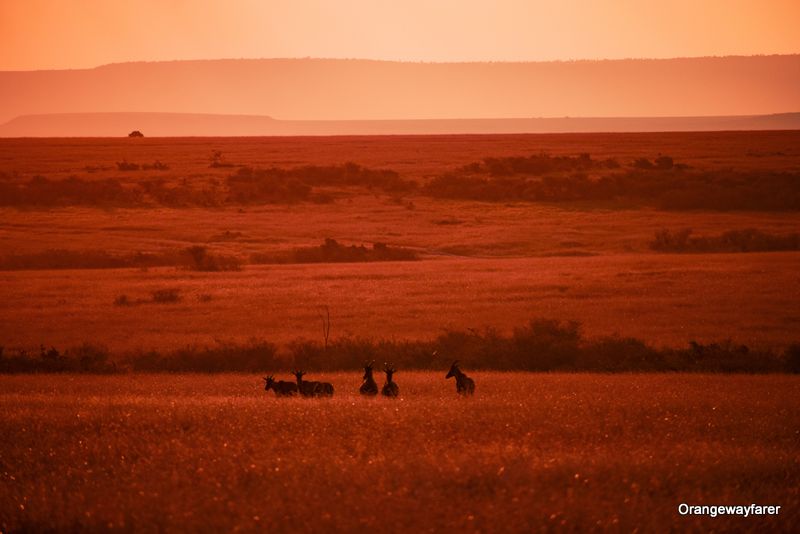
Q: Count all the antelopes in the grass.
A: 5